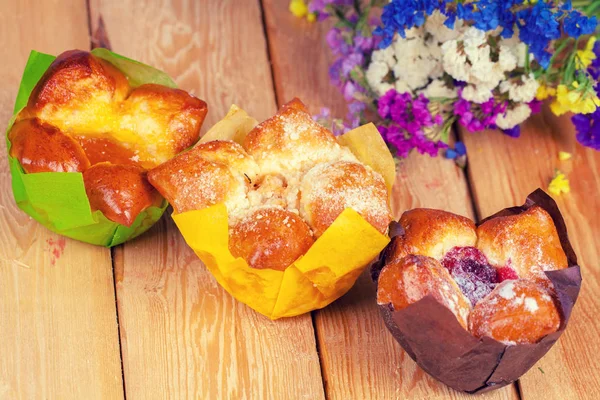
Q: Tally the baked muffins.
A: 3